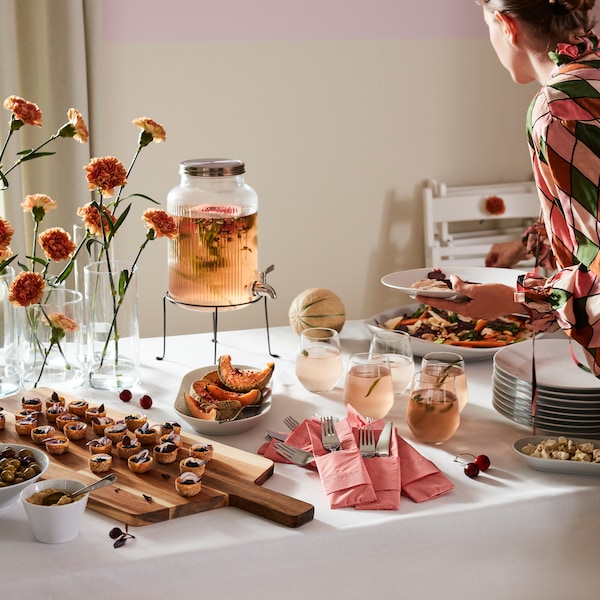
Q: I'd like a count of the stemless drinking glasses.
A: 5